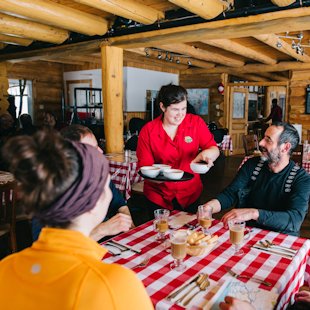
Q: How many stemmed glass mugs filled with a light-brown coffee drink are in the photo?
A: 4